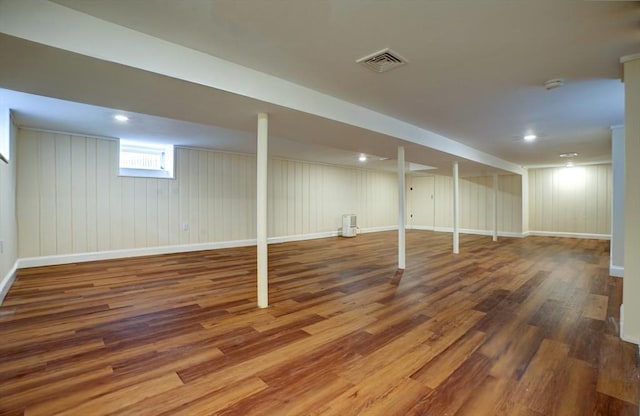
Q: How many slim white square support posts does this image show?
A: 4